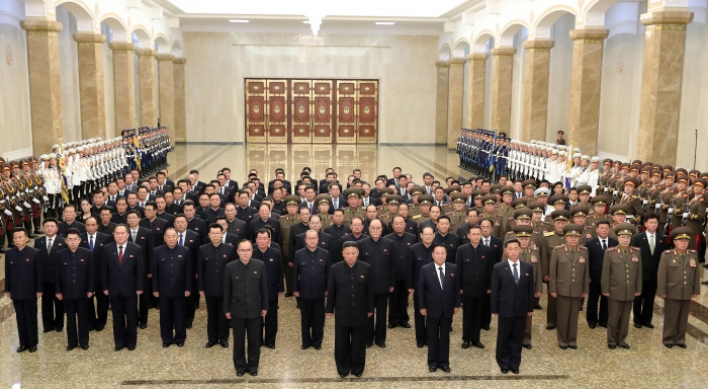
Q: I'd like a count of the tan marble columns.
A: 13